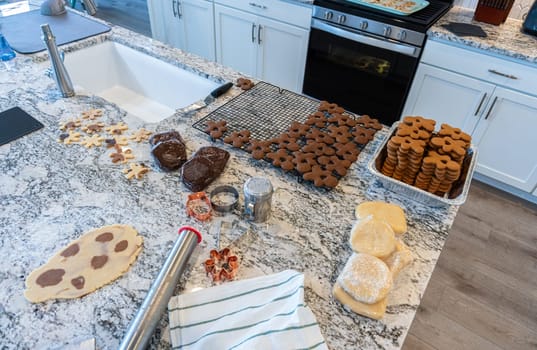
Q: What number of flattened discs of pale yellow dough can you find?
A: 5